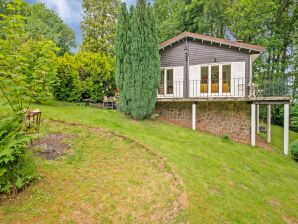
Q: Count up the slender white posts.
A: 5